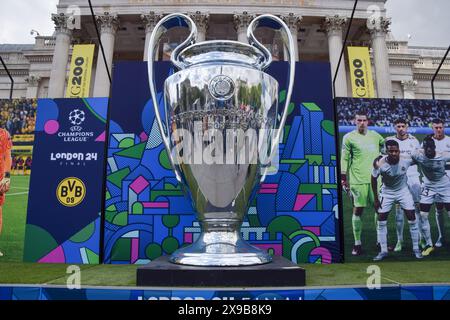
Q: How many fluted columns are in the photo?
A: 8